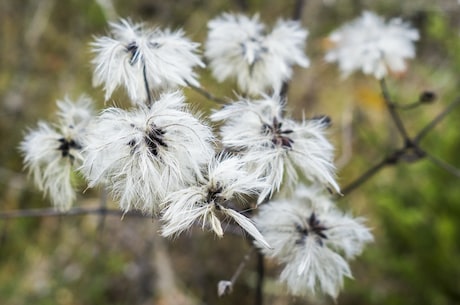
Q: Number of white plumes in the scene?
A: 8